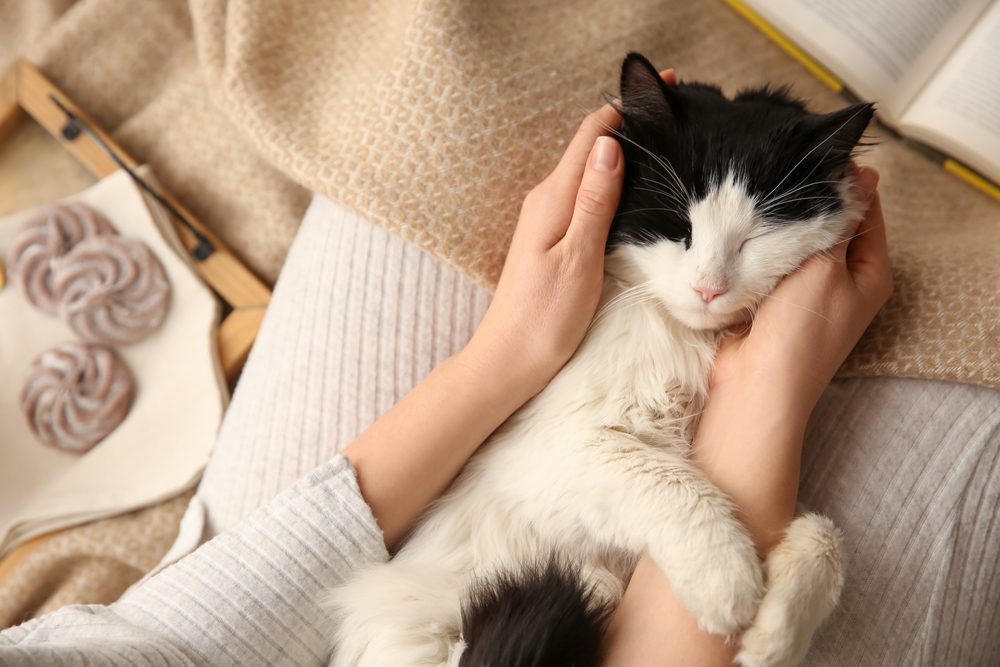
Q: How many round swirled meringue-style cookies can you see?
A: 3